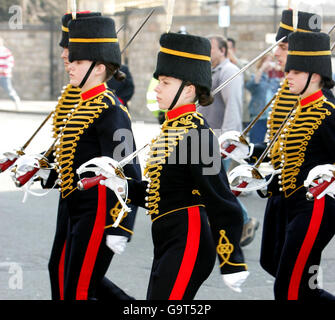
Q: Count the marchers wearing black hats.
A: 5